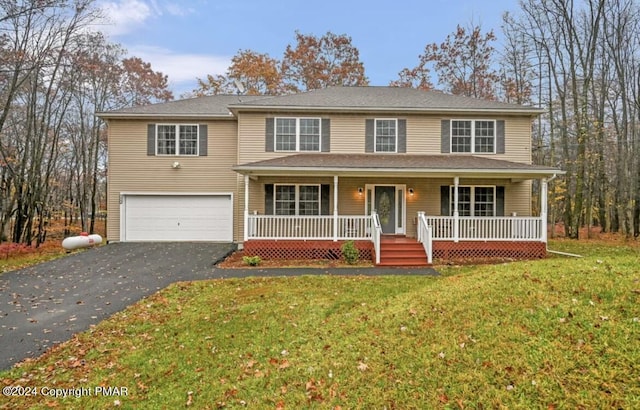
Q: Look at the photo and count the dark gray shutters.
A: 12